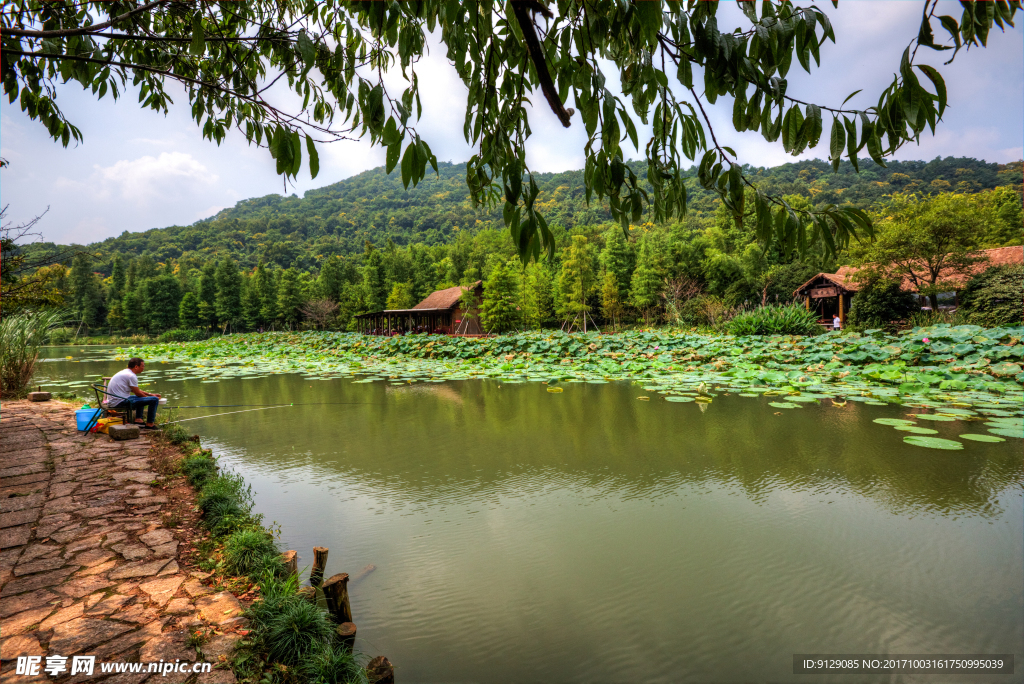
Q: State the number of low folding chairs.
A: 1